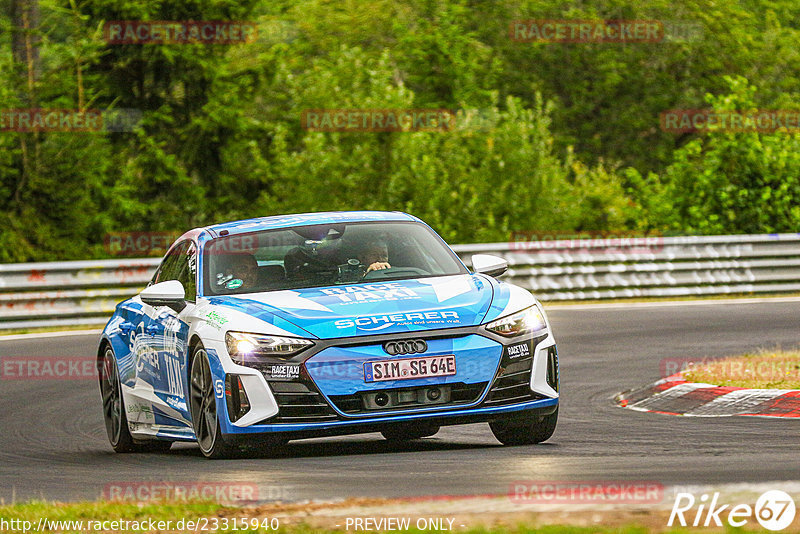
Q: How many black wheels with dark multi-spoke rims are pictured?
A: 2